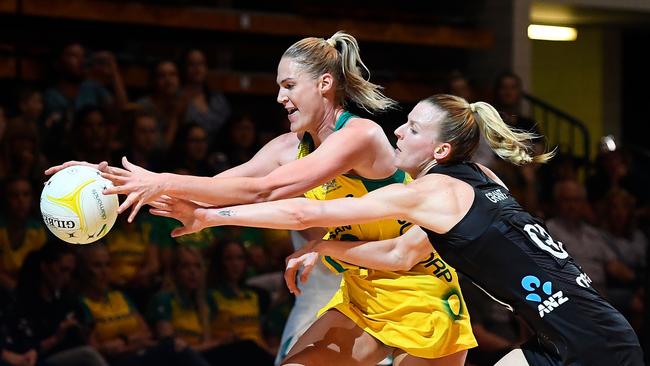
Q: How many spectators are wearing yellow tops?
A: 5